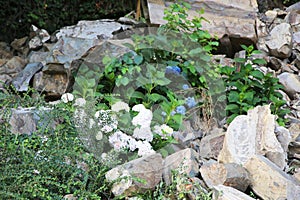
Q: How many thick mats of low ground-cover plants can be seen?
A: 1